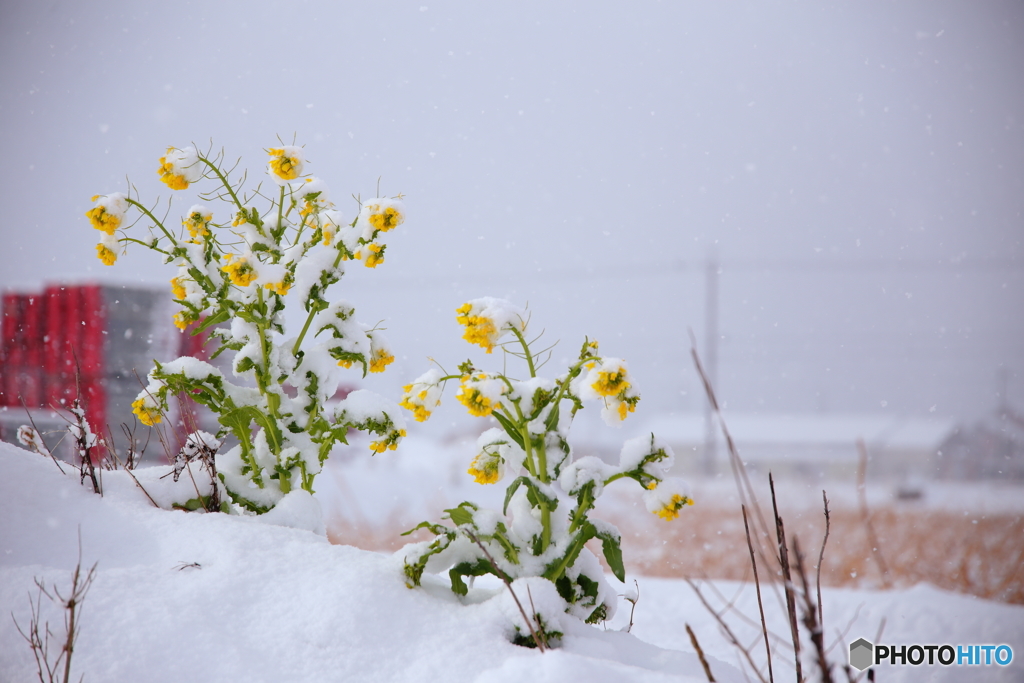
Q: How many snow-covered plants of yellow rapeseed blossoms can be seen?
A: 2